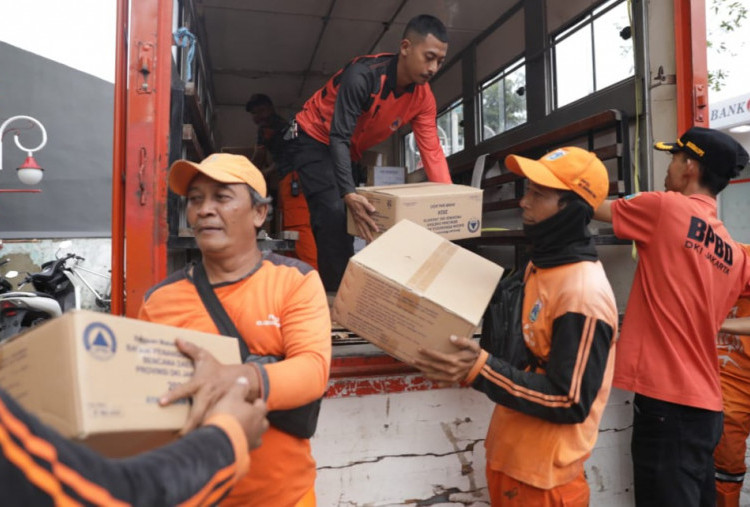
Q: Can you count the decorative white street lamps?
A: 1